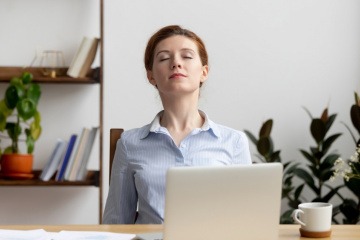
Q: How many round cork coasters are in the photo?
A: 1